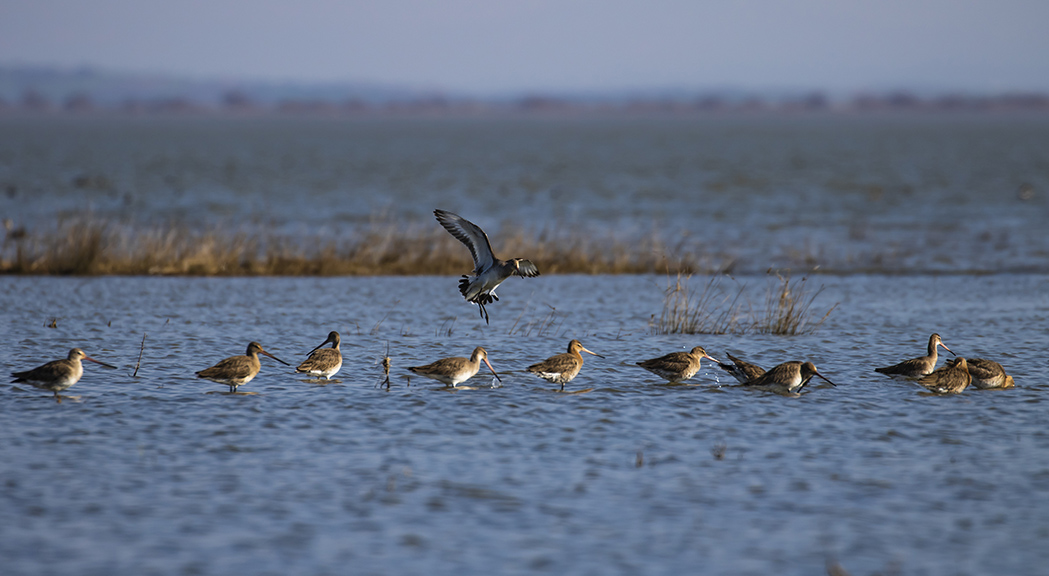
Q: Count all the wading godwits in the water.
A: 11